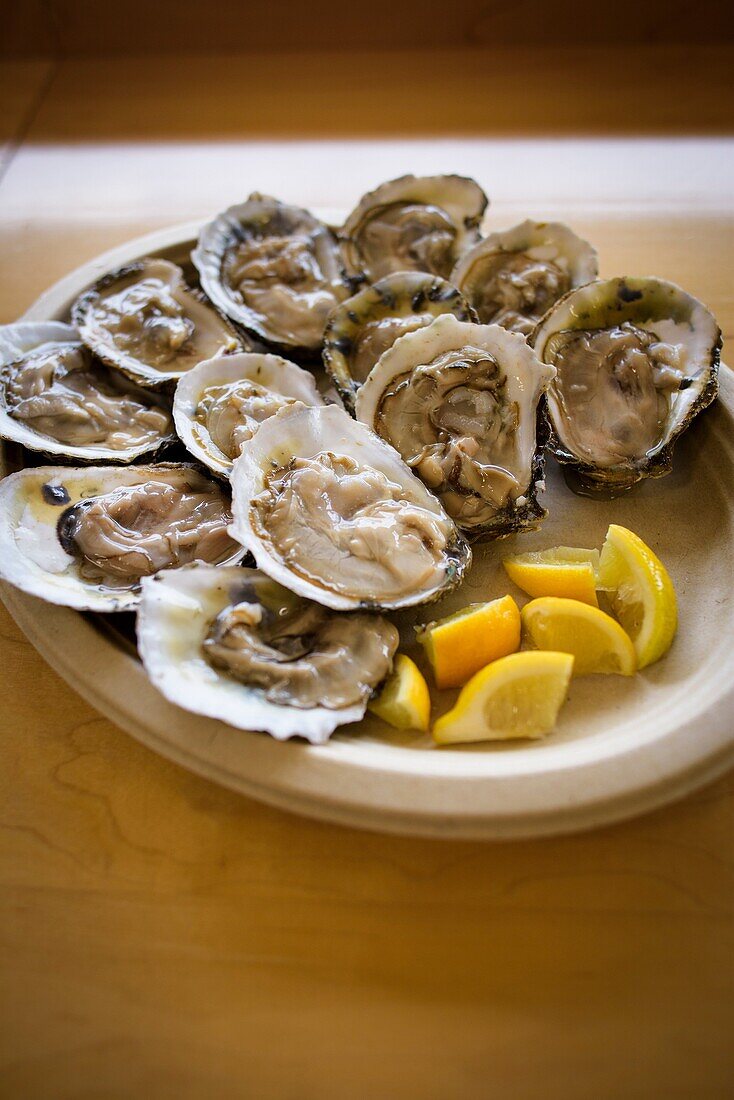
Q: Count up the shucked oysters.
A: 12